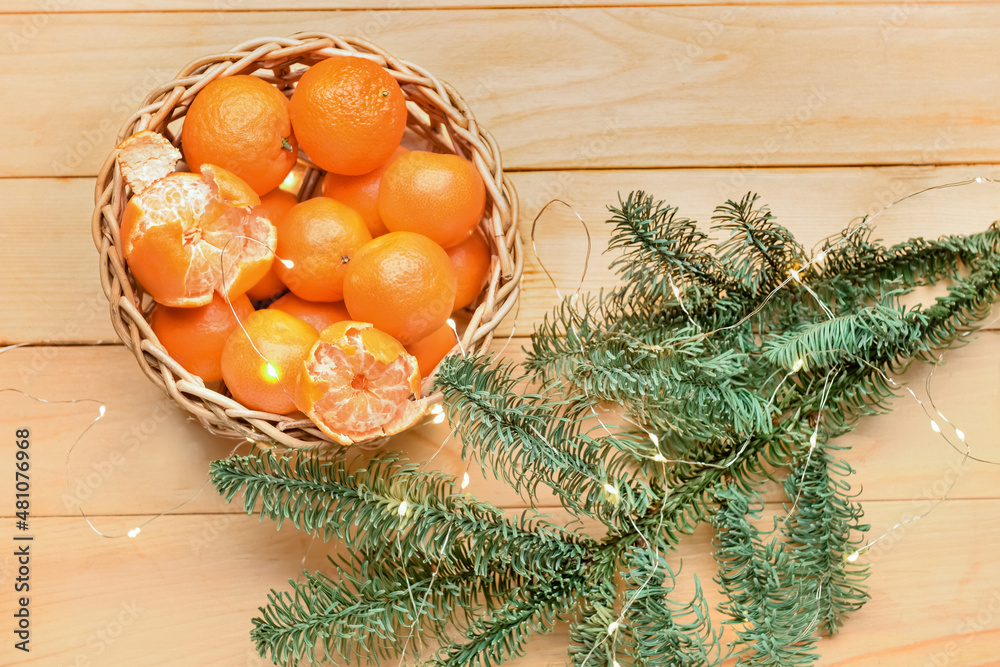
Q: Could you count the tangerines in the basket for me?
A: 14